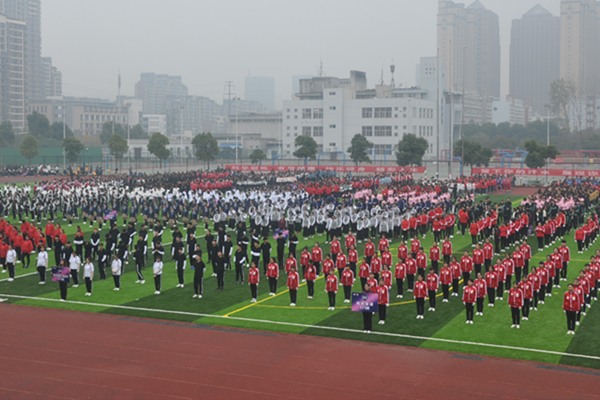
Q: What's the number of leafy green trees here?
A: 11